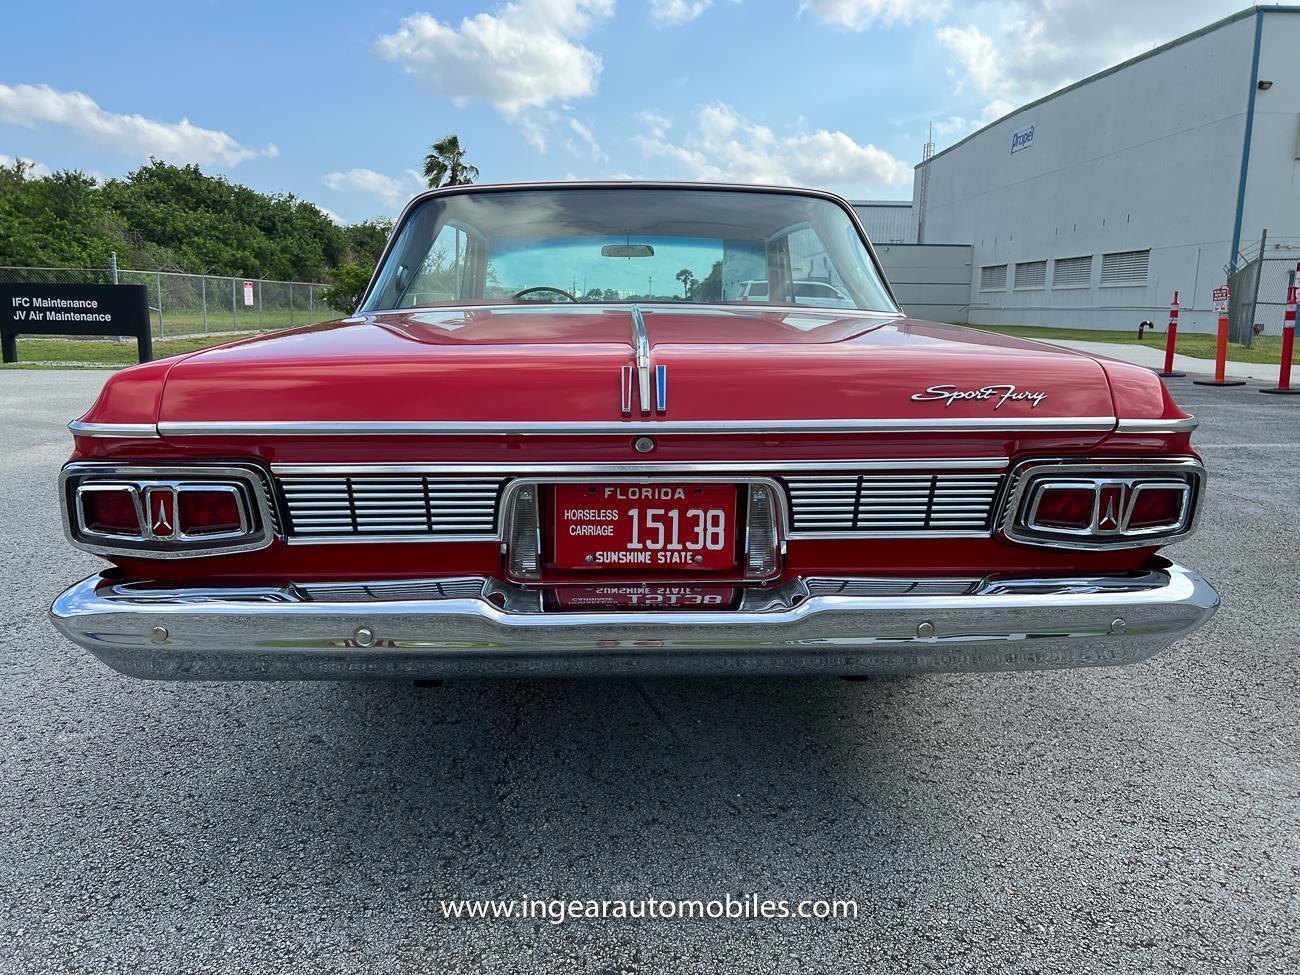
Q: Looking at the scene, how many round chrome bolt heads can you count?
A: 4